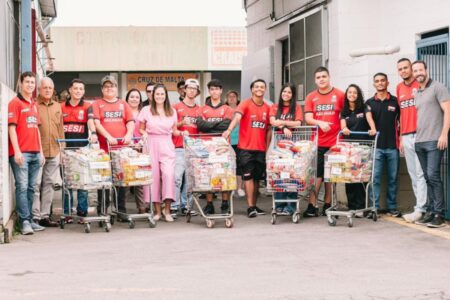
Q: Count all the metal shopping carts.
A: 5